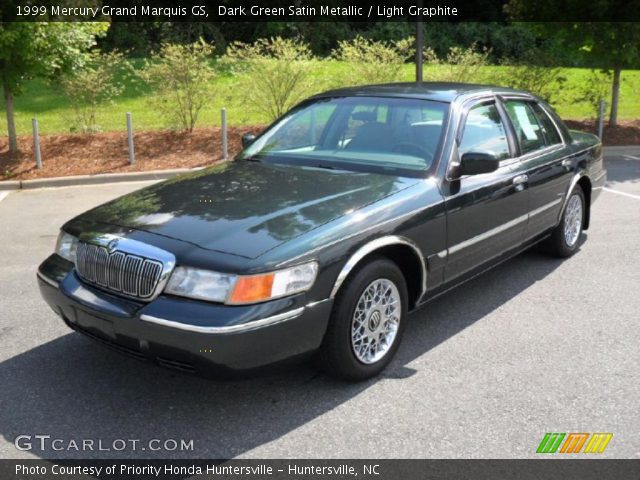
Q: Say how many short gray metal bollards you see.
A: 4